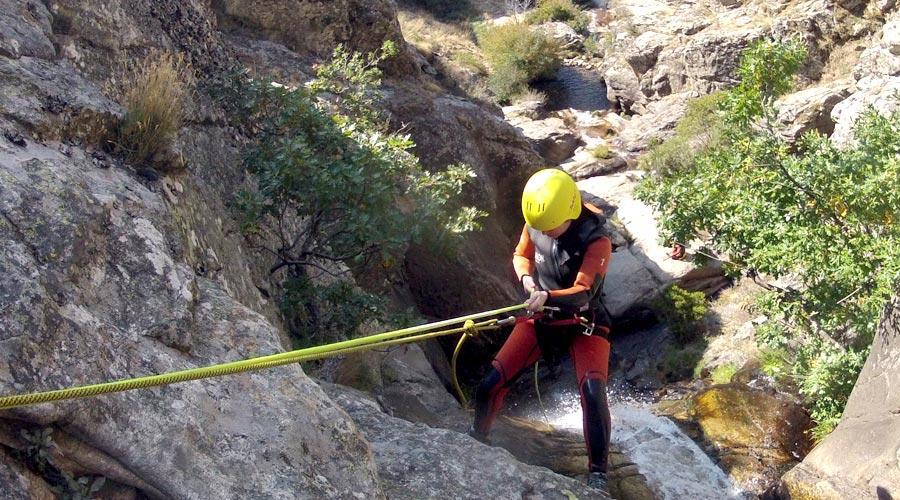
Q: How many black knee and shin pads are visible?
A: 2